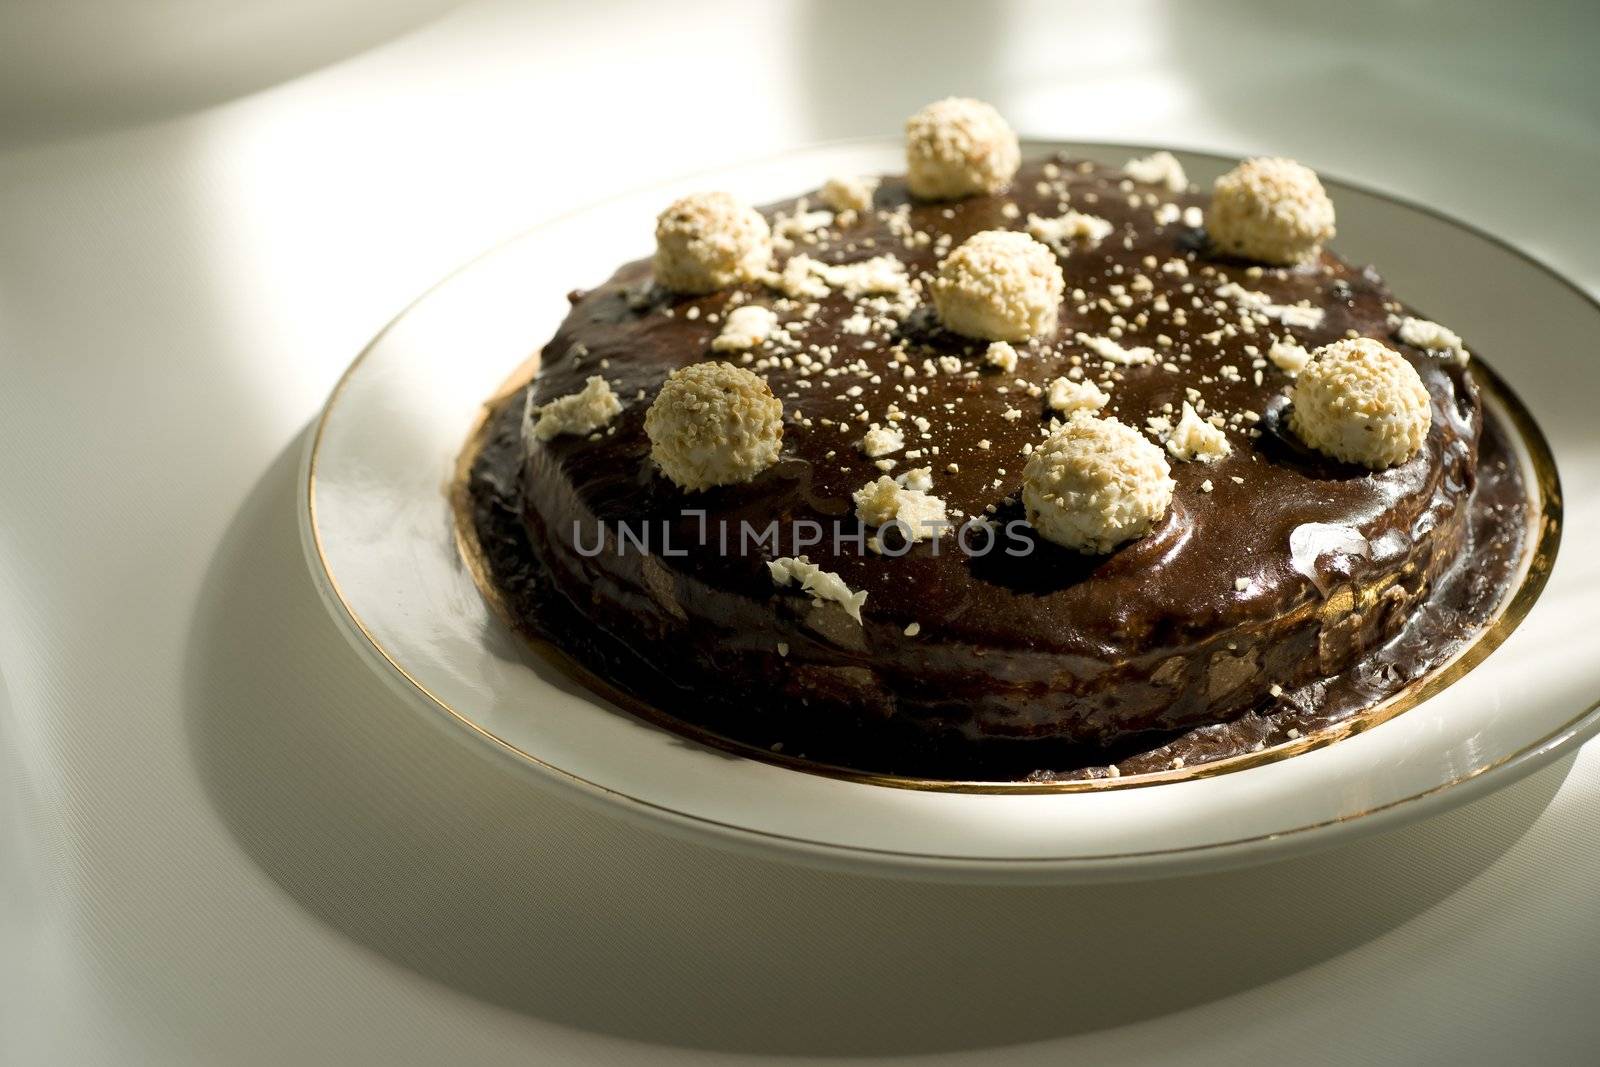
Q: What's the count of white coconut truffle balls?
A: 7